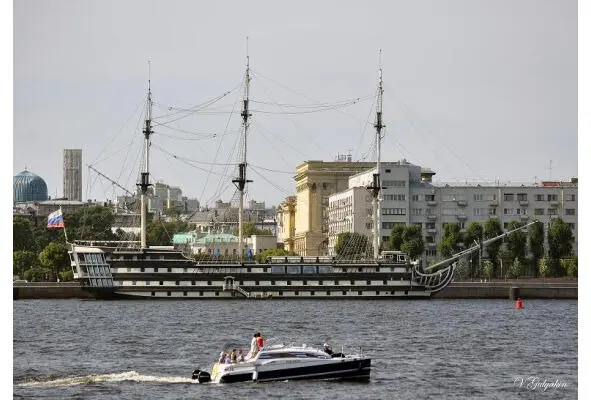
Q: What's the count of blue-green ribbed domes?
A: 1